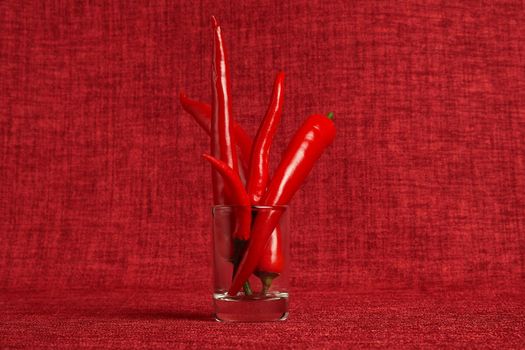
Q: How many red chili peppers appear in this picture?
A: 5